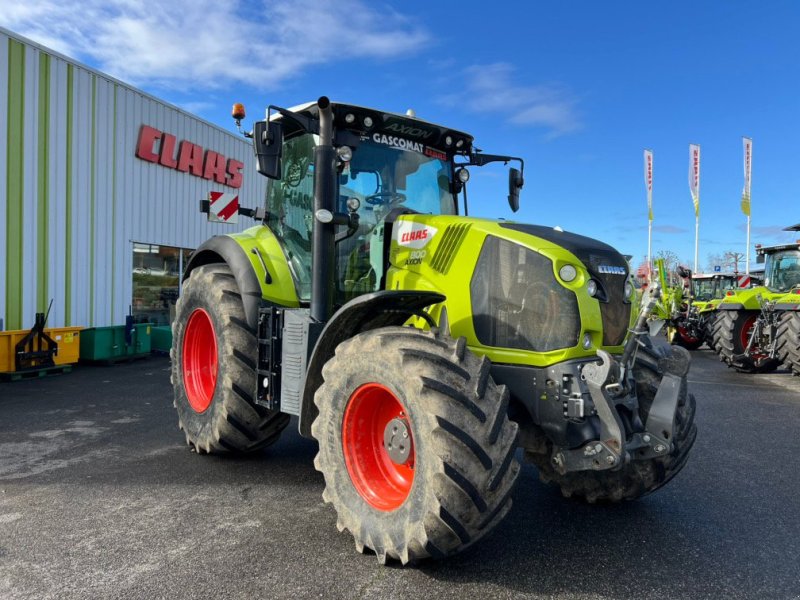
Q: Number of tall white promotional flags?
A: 3